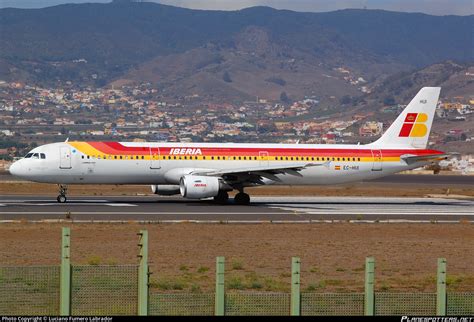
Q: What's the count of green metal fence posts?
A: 6